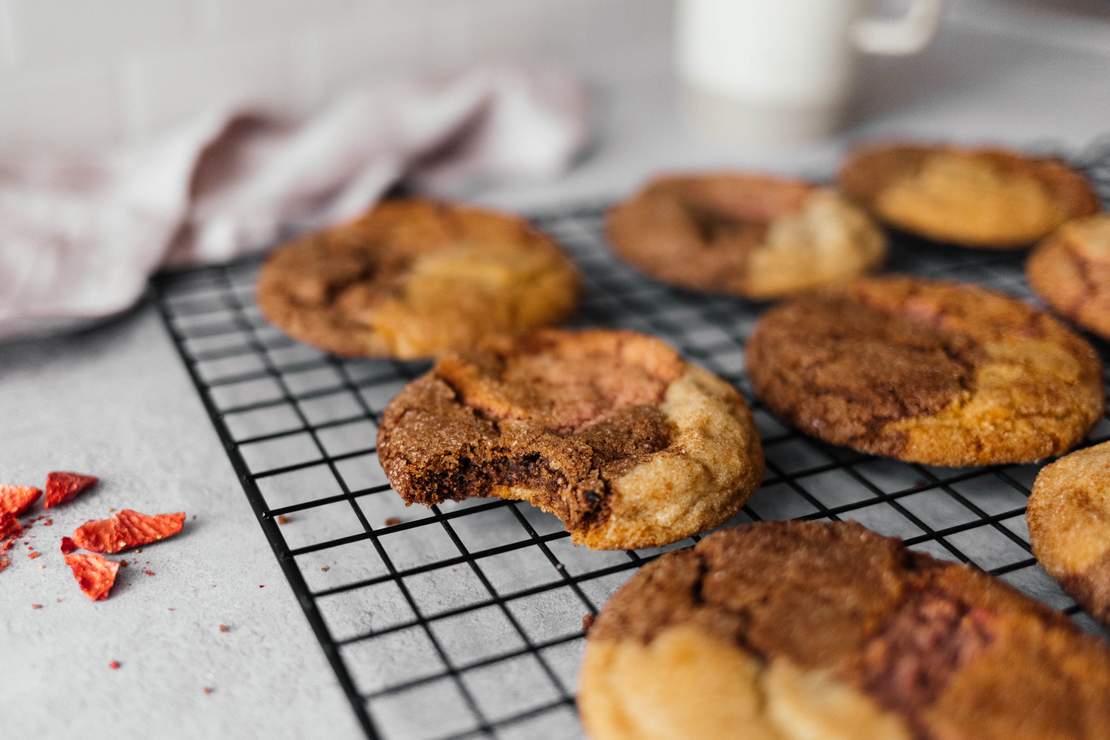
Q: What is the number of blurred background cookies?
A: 4